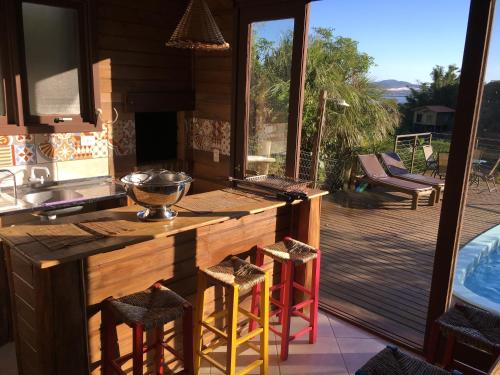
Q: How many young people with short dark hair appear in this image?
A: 0